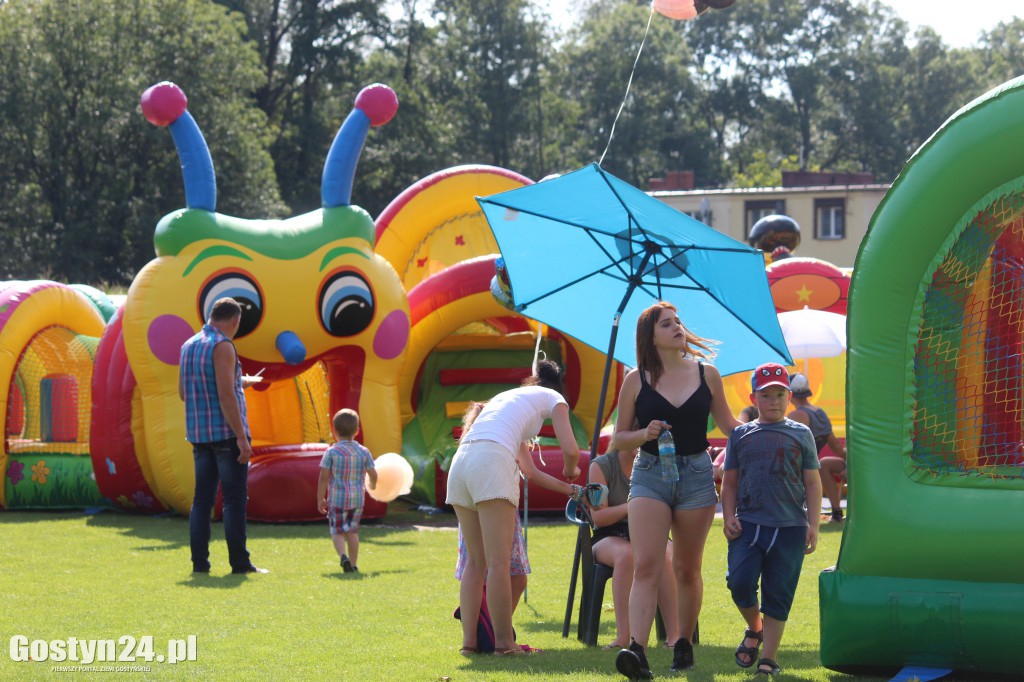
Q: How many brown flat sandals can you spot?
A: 2